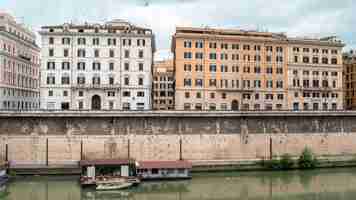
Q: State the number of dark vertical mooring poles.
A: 6